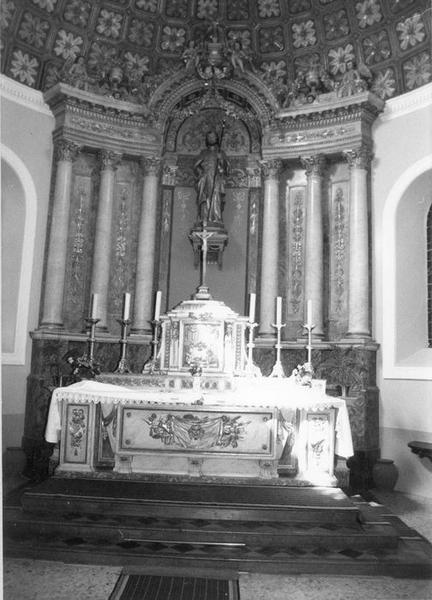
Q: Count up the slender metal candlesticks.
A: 6